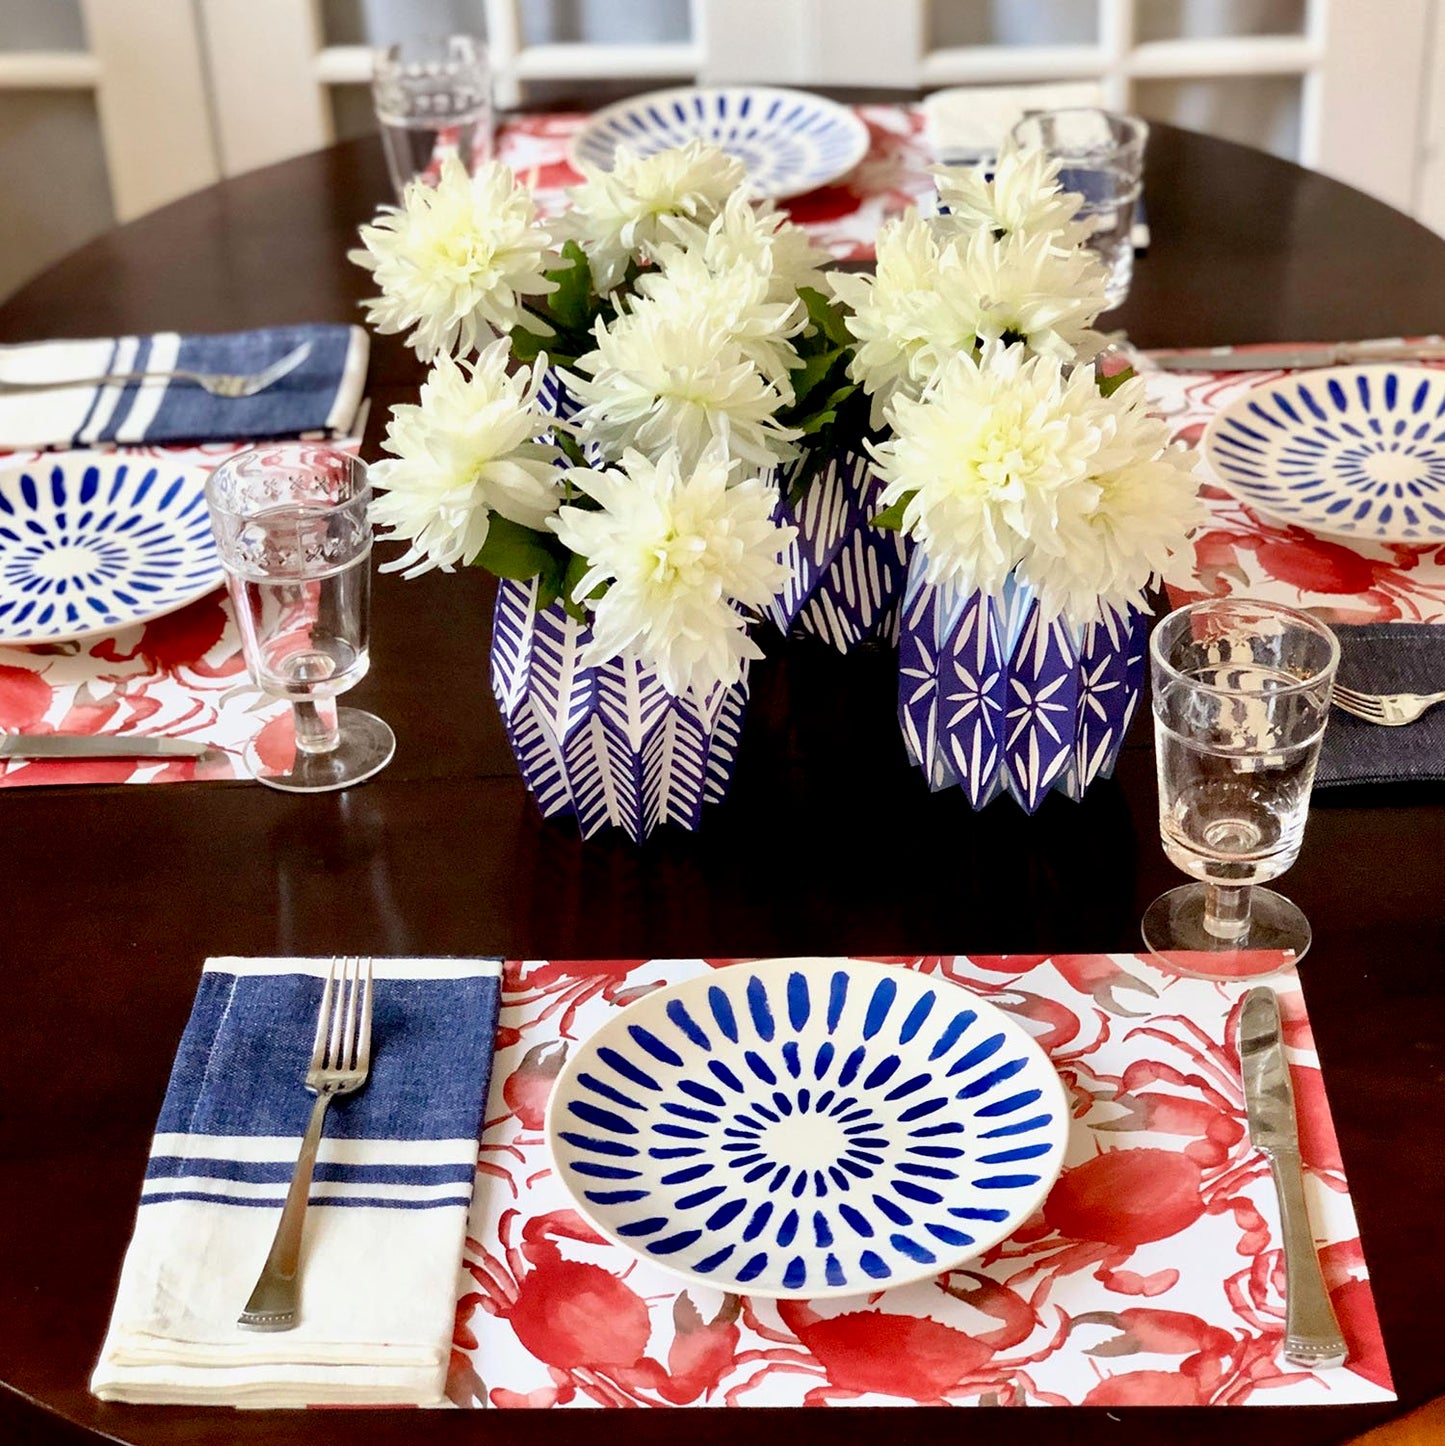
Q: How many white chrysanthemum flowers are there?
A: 12